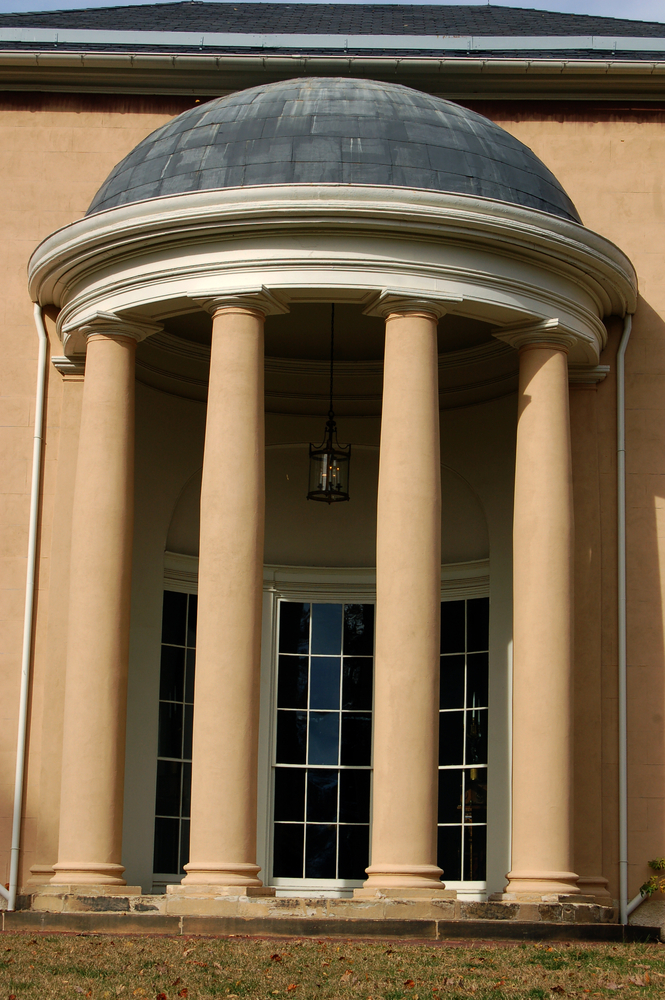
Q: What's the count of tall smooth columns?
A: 4